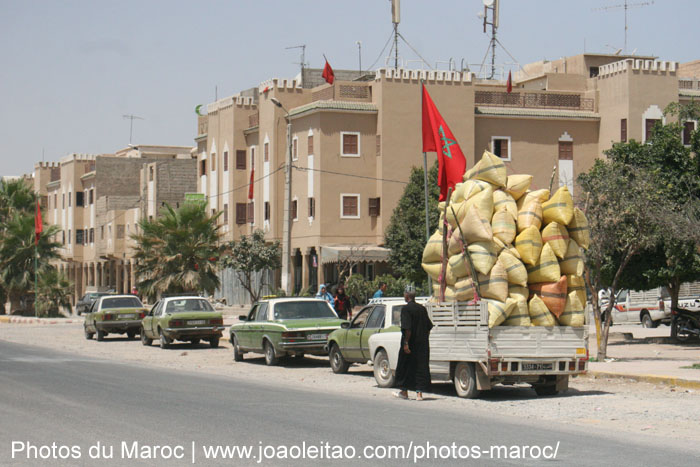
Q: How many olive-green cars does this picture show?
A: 4